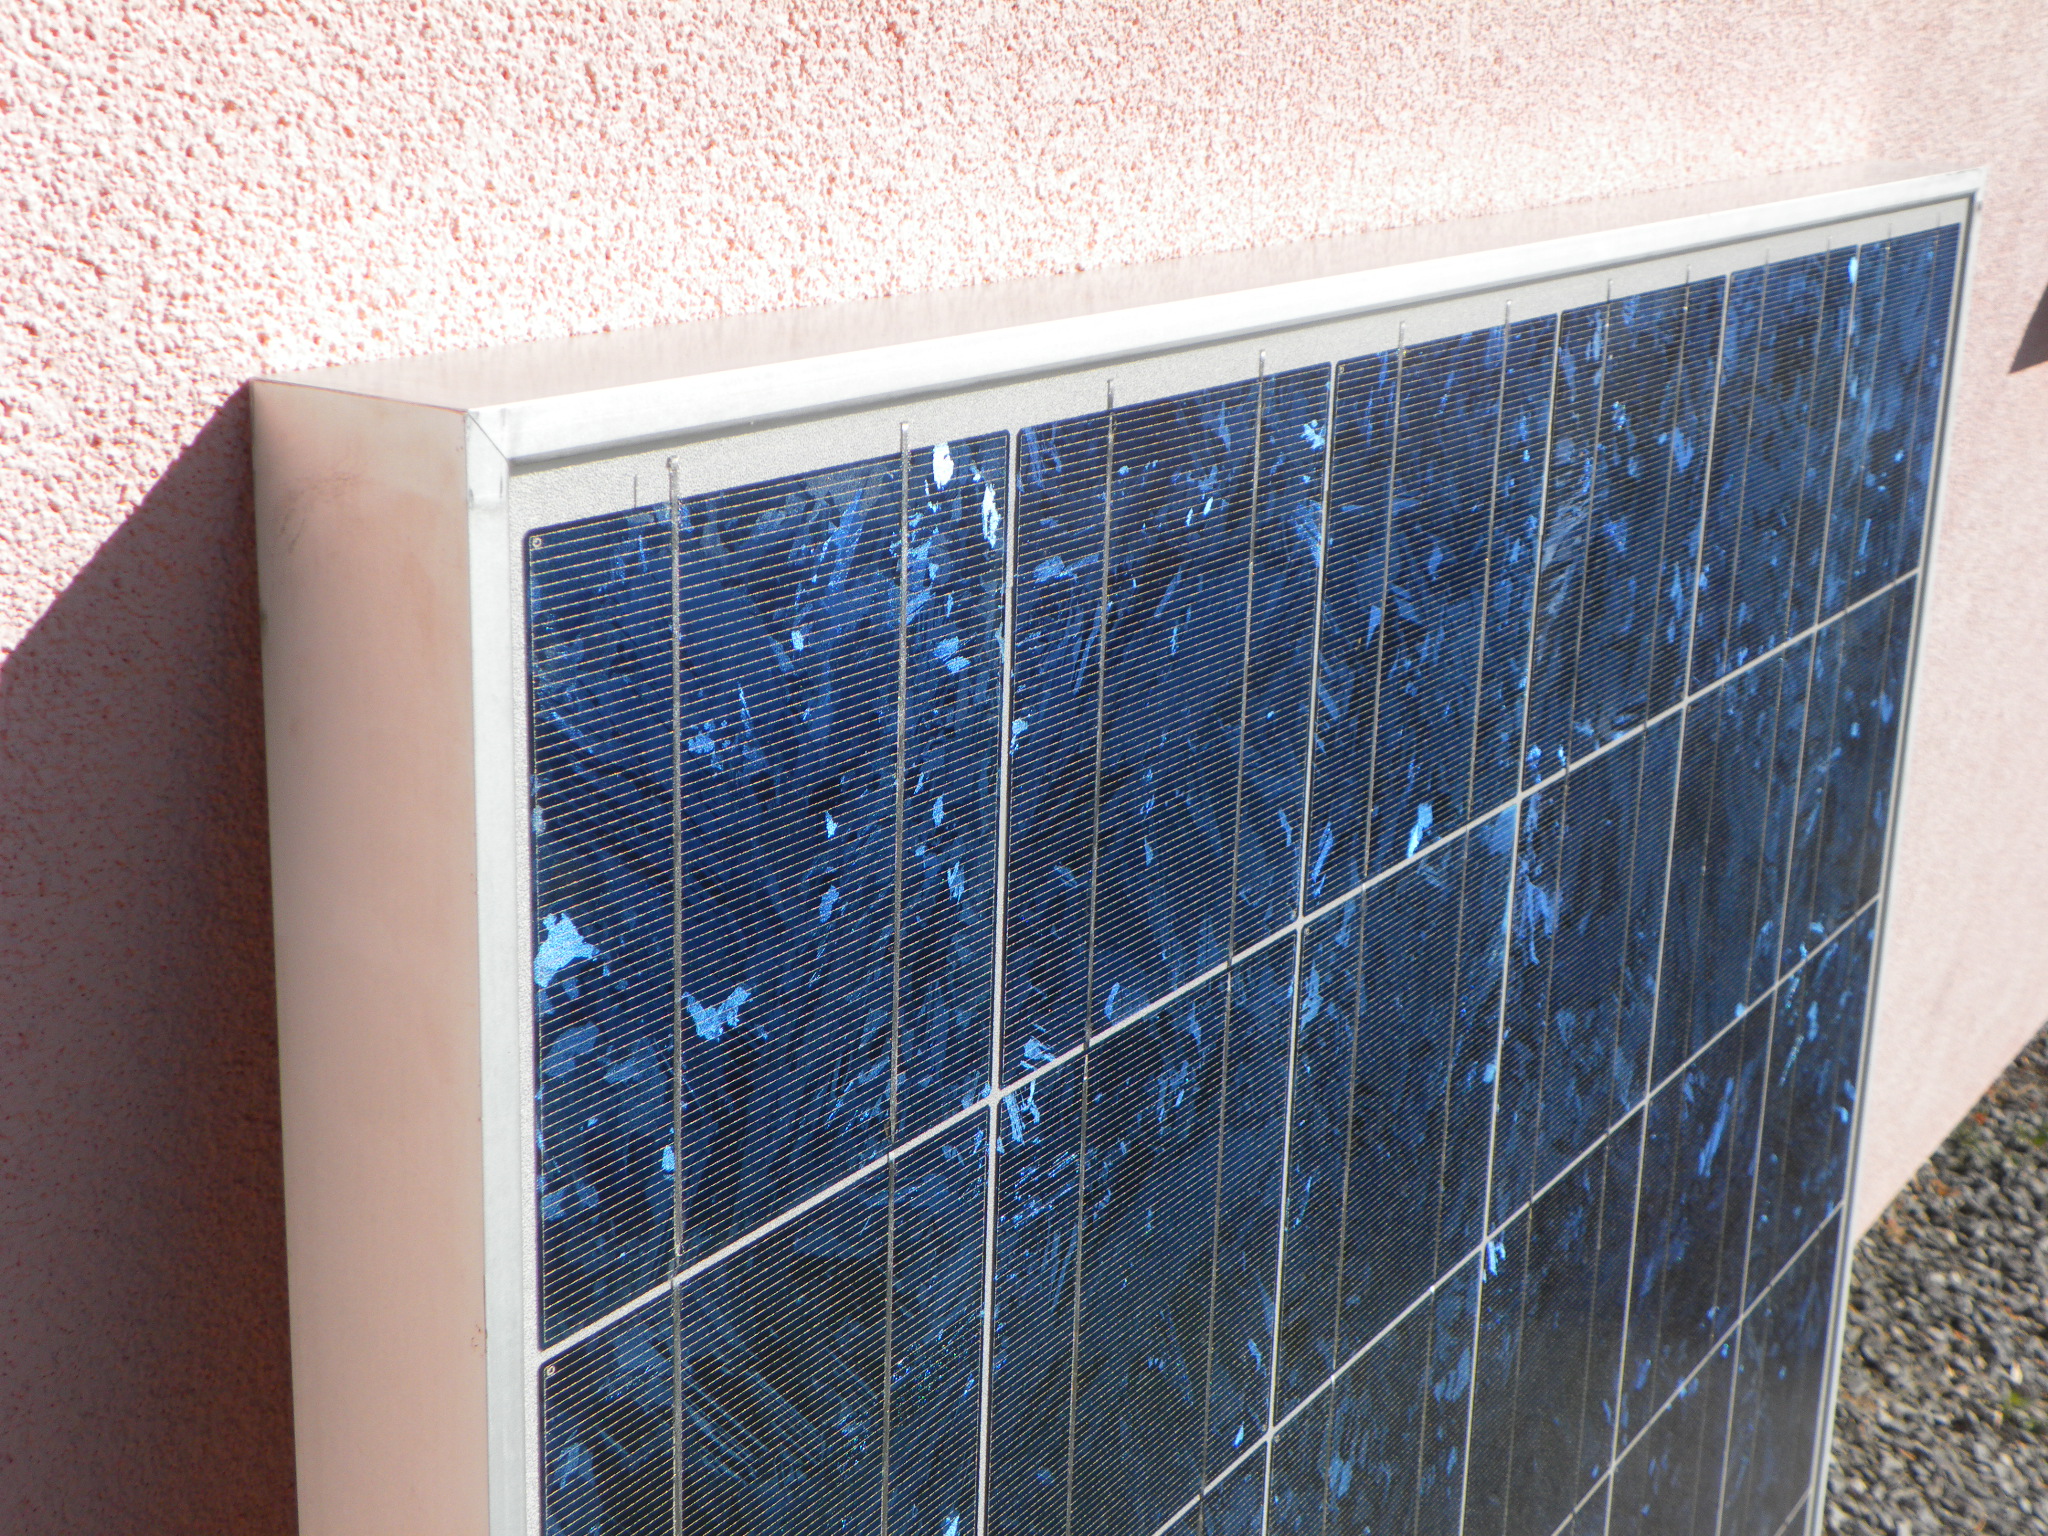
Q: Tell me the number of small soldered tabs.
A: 12